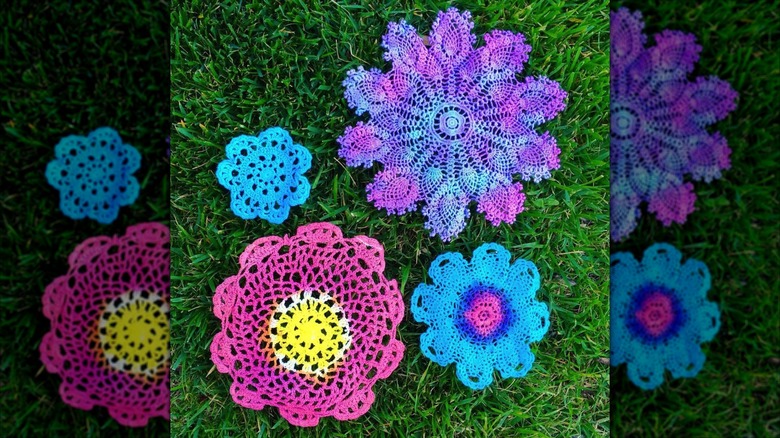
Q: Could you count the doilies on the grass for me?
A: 4